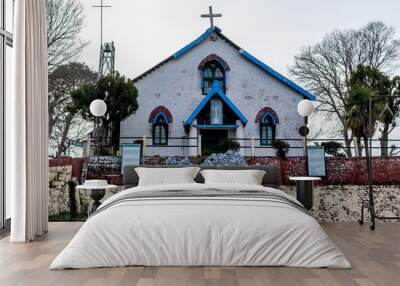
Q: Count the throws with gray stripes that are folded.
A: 1